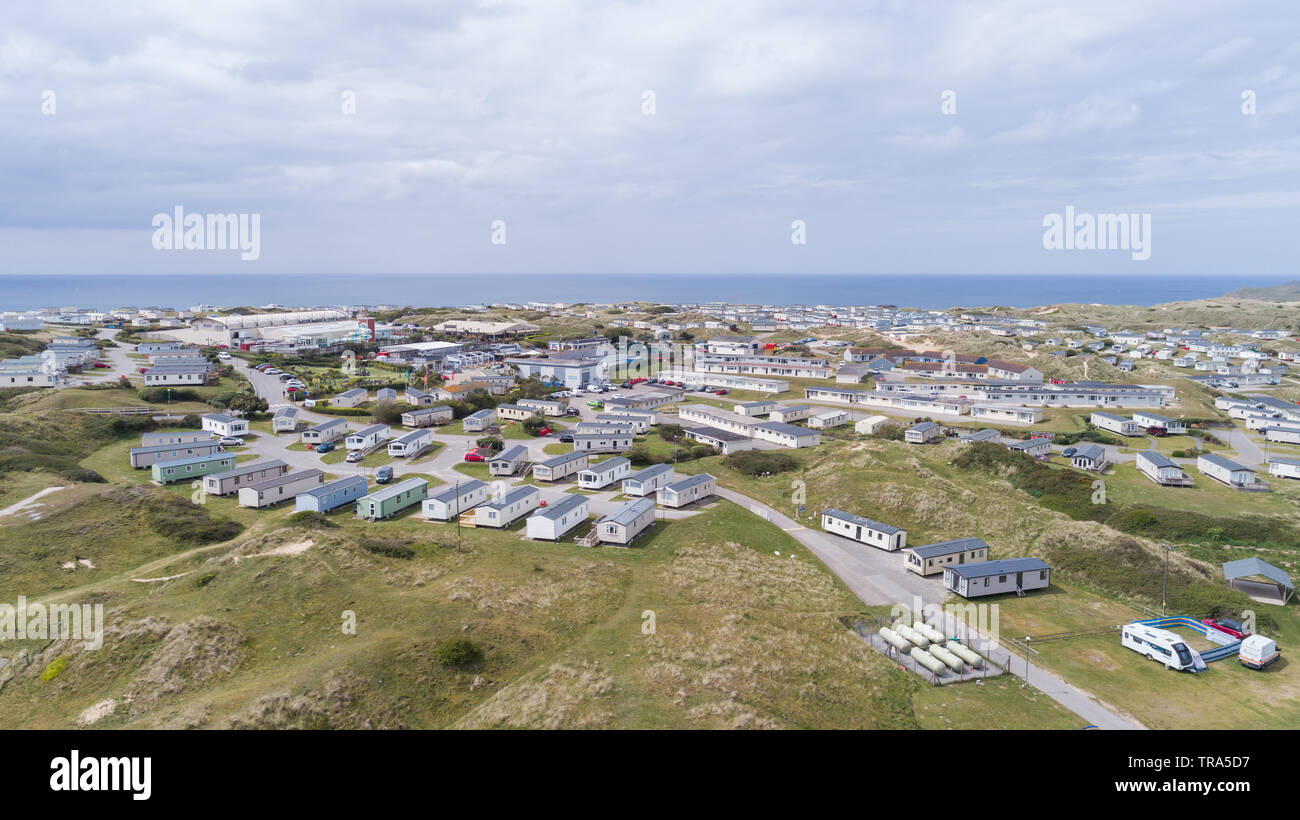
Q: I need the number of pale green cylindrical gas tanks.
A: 6